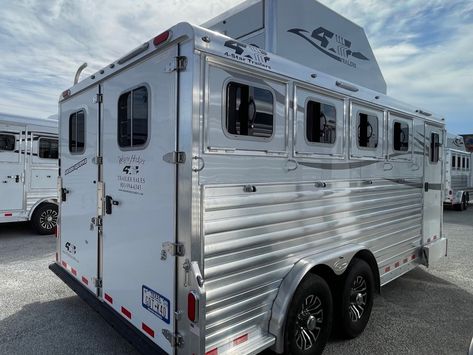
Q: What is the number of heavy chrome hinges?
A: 8